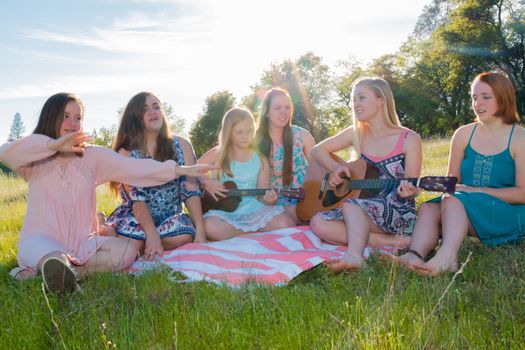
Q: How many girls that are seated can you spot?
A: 6